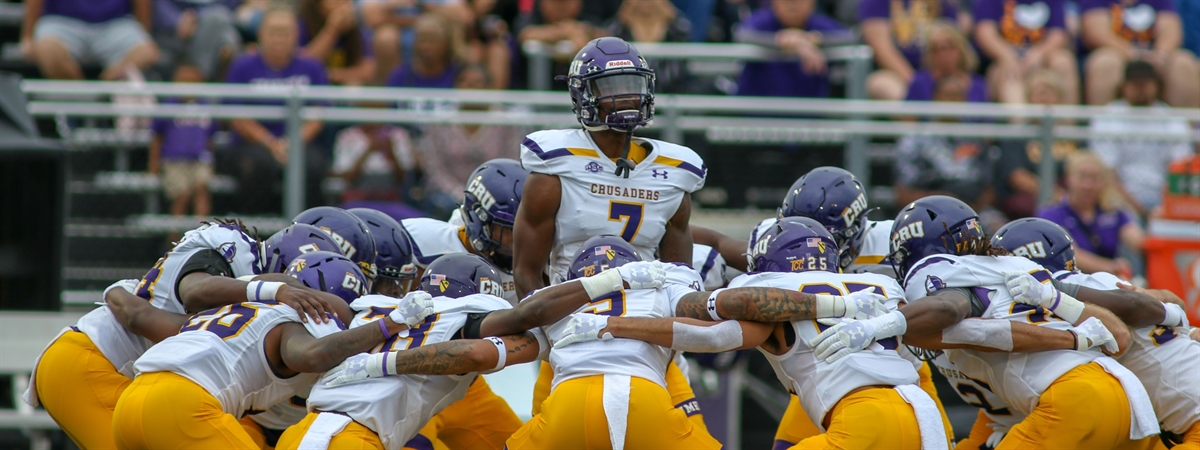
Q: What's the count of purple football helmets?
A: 12